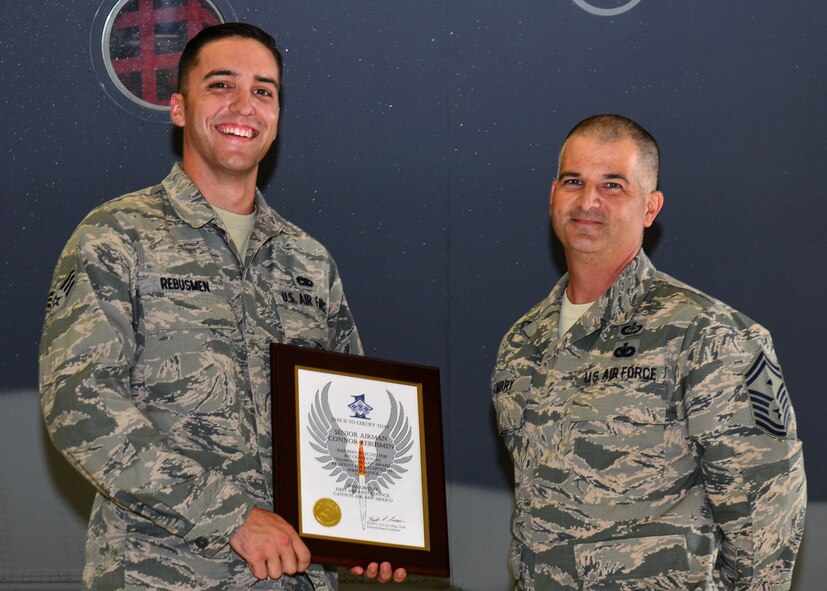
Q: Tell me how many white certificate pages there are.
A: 1